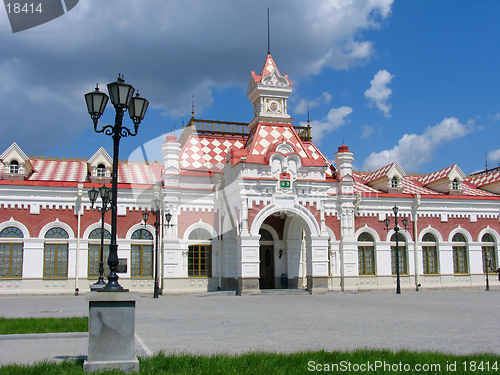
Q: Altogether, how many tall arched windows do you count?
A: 10